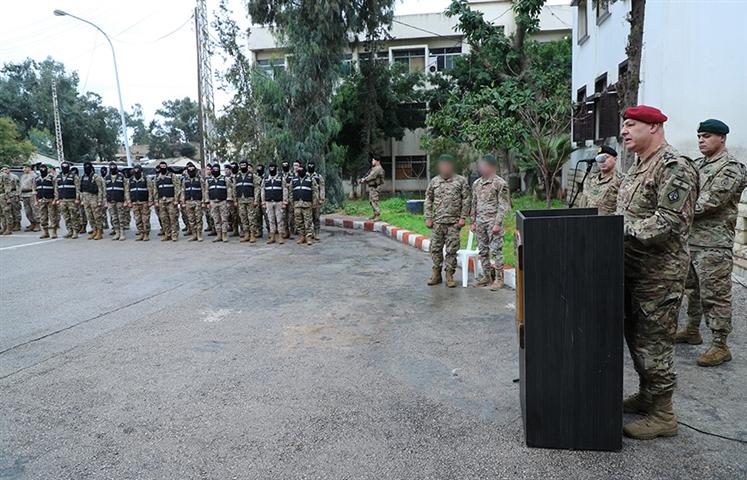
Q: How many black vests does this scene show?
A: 11